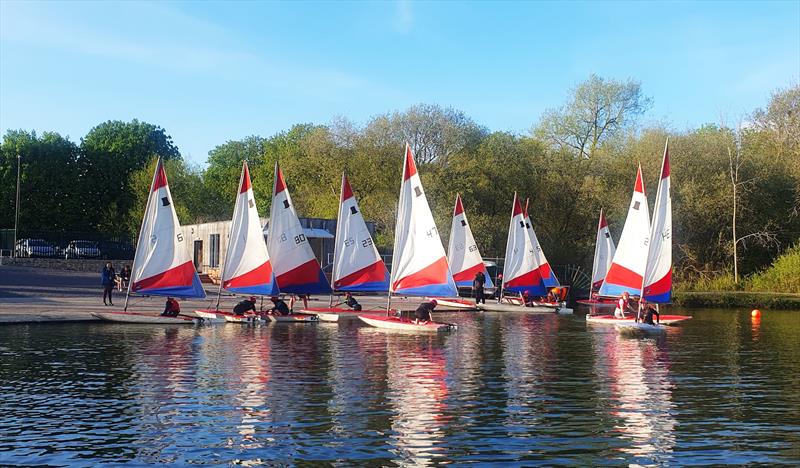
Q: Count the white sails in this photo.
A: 11